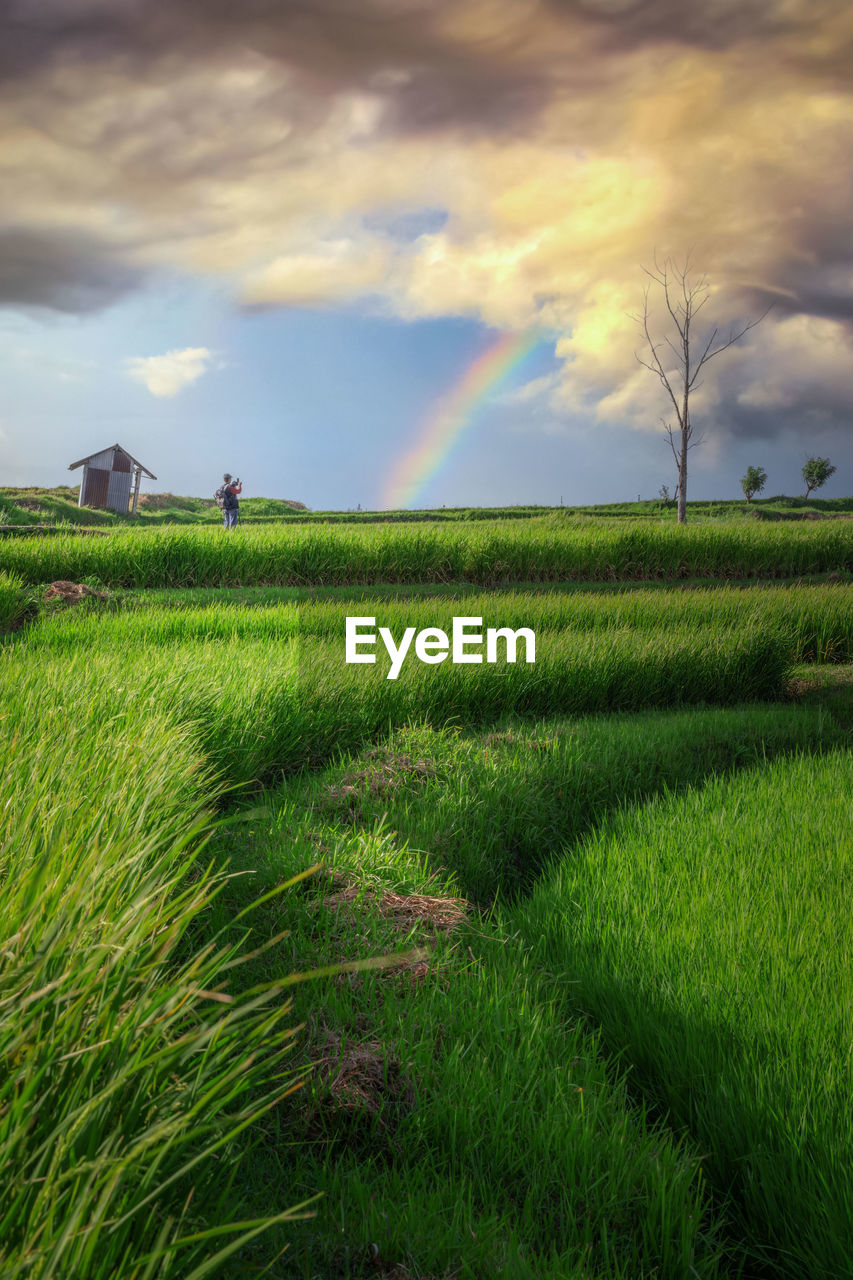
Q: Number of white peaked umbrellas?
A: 0